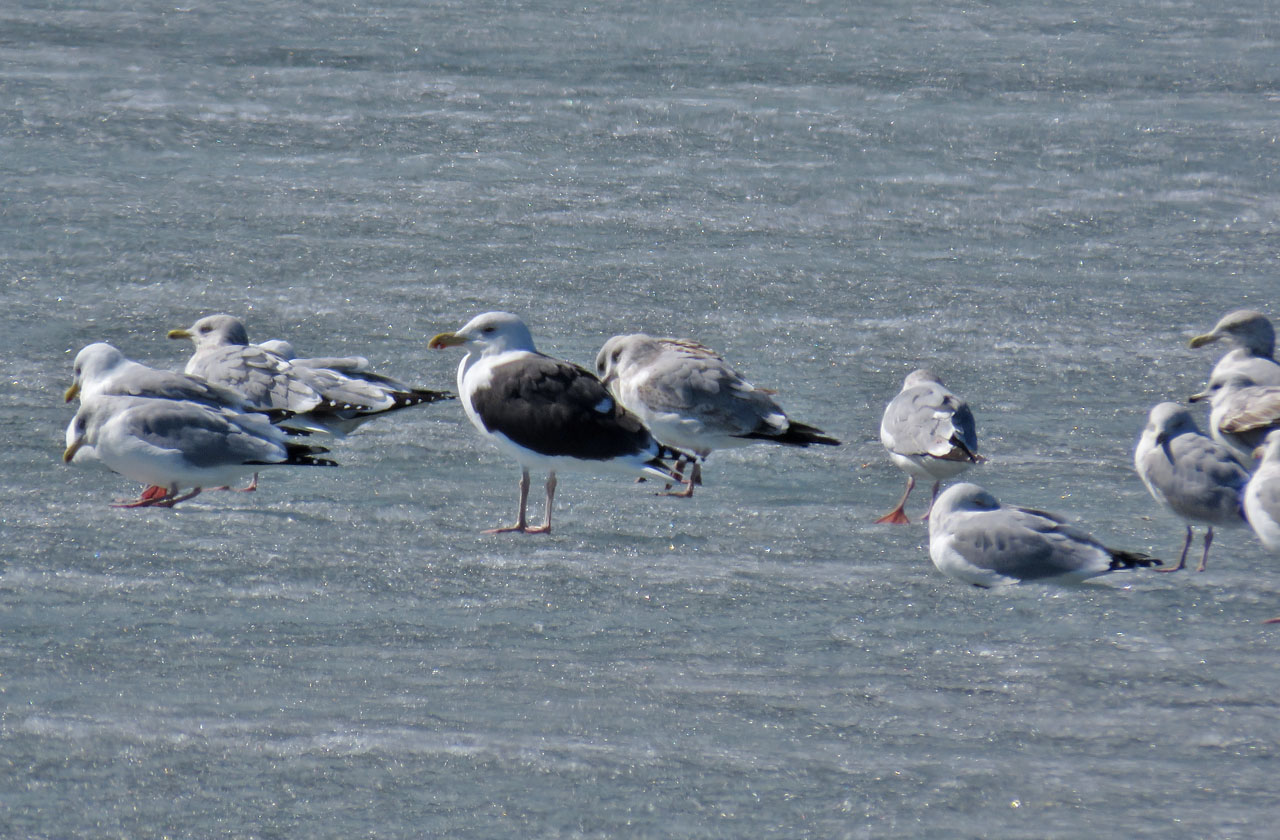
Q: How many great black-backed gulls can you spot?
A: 1